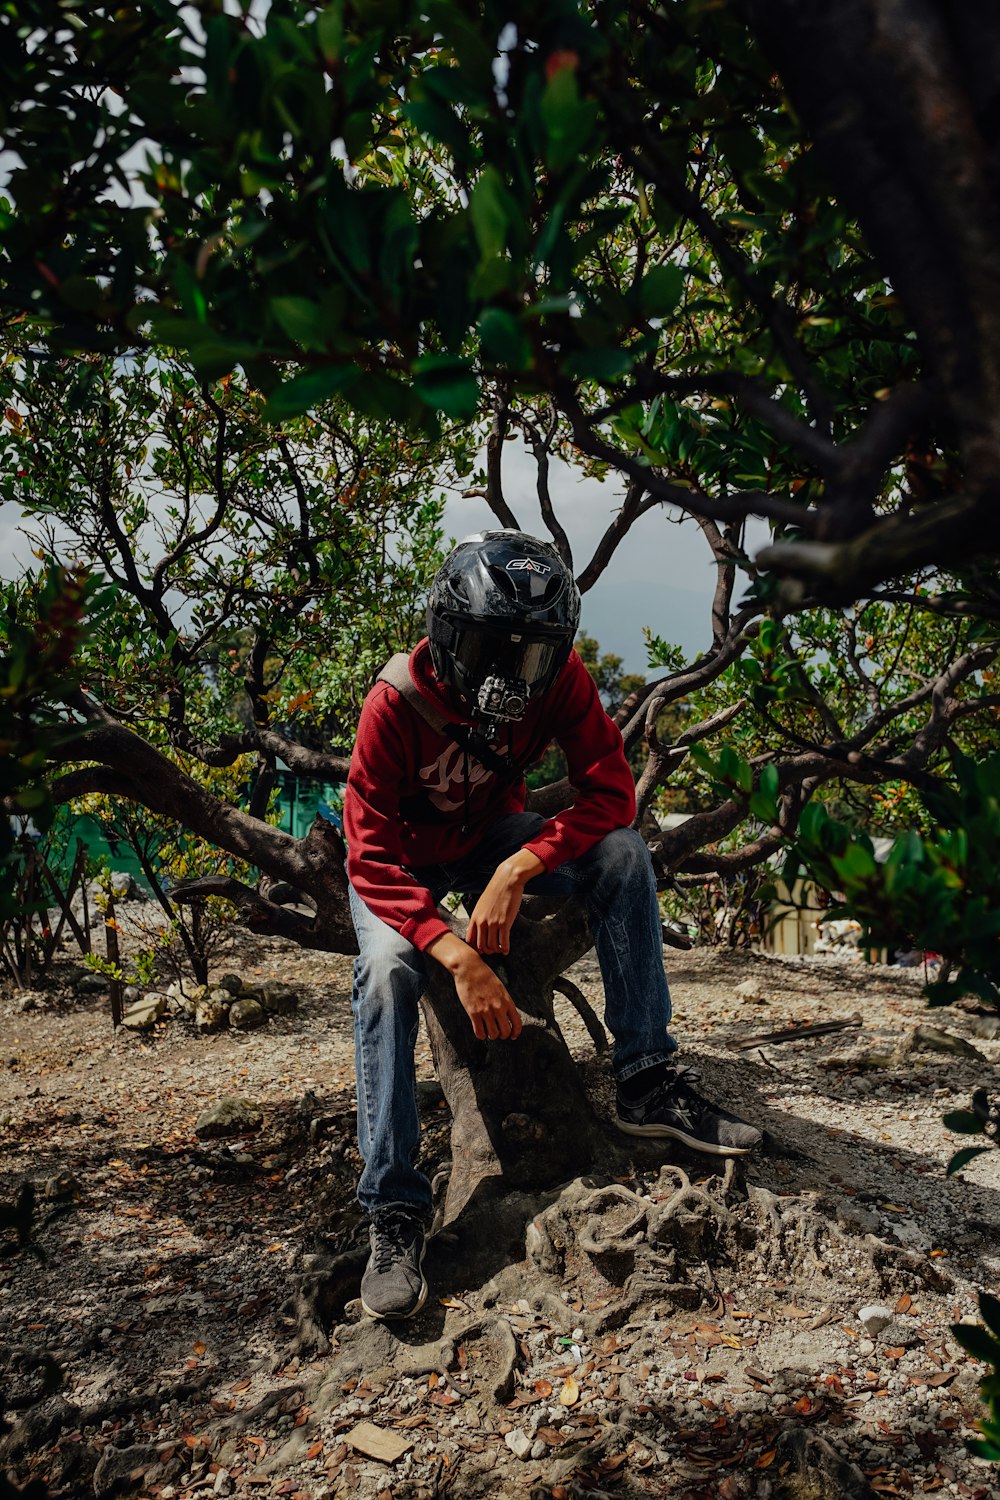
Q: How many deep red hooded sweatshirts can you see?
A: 1